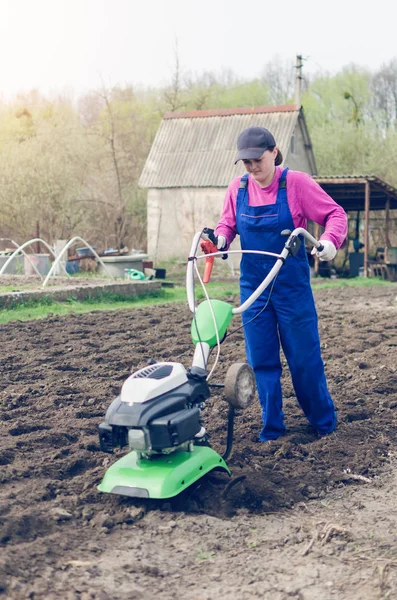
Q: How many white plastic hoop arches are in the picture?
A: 3